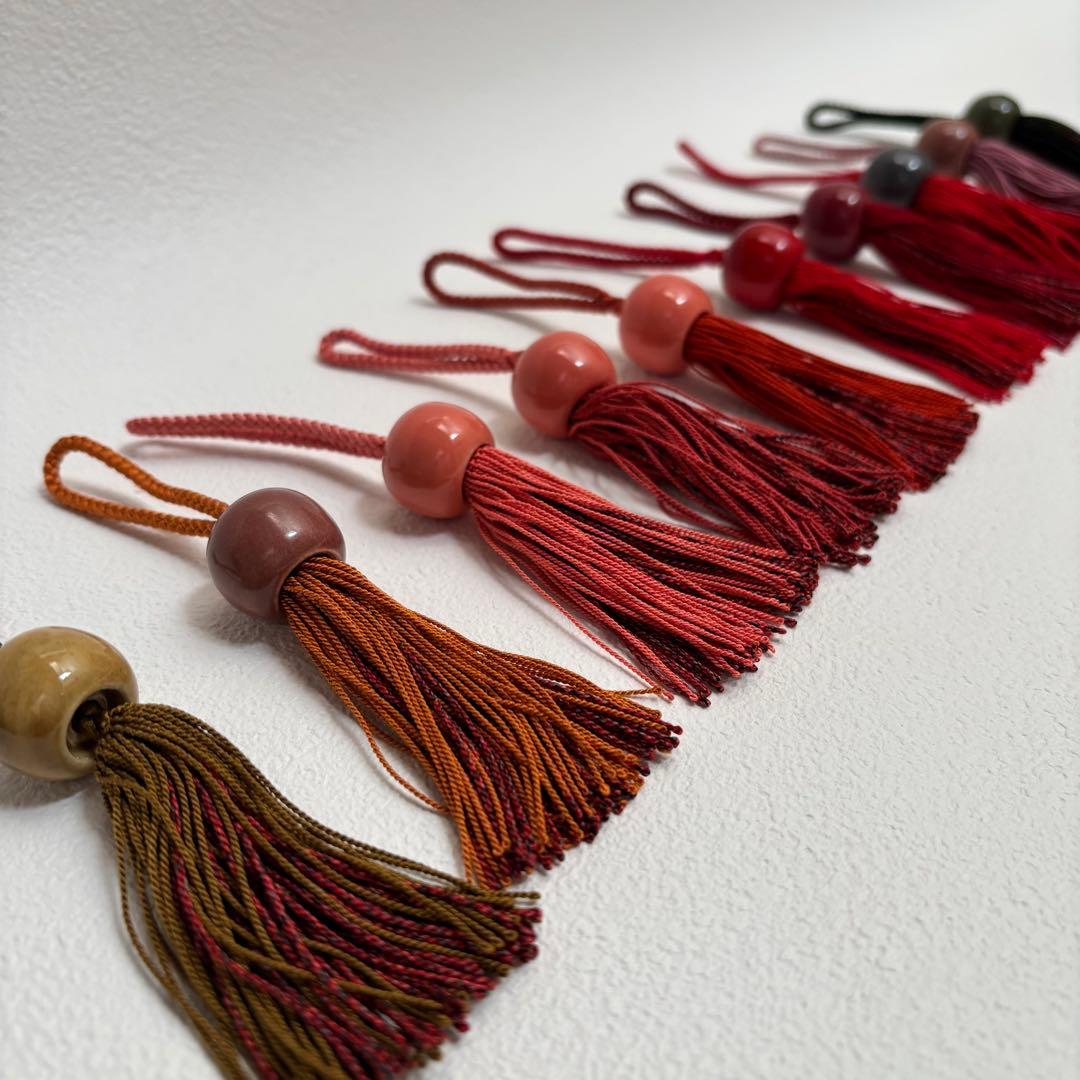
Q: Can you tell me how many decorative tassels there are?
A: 10